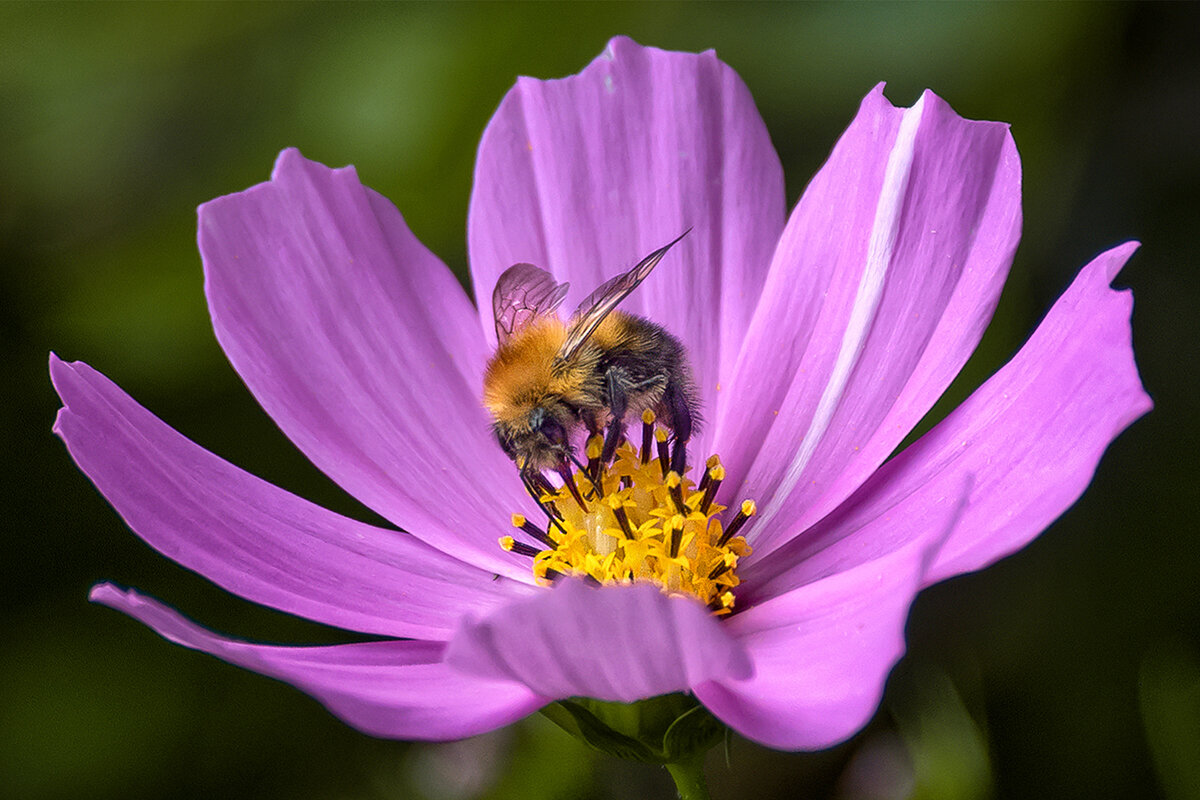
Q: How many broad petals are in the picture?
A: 8